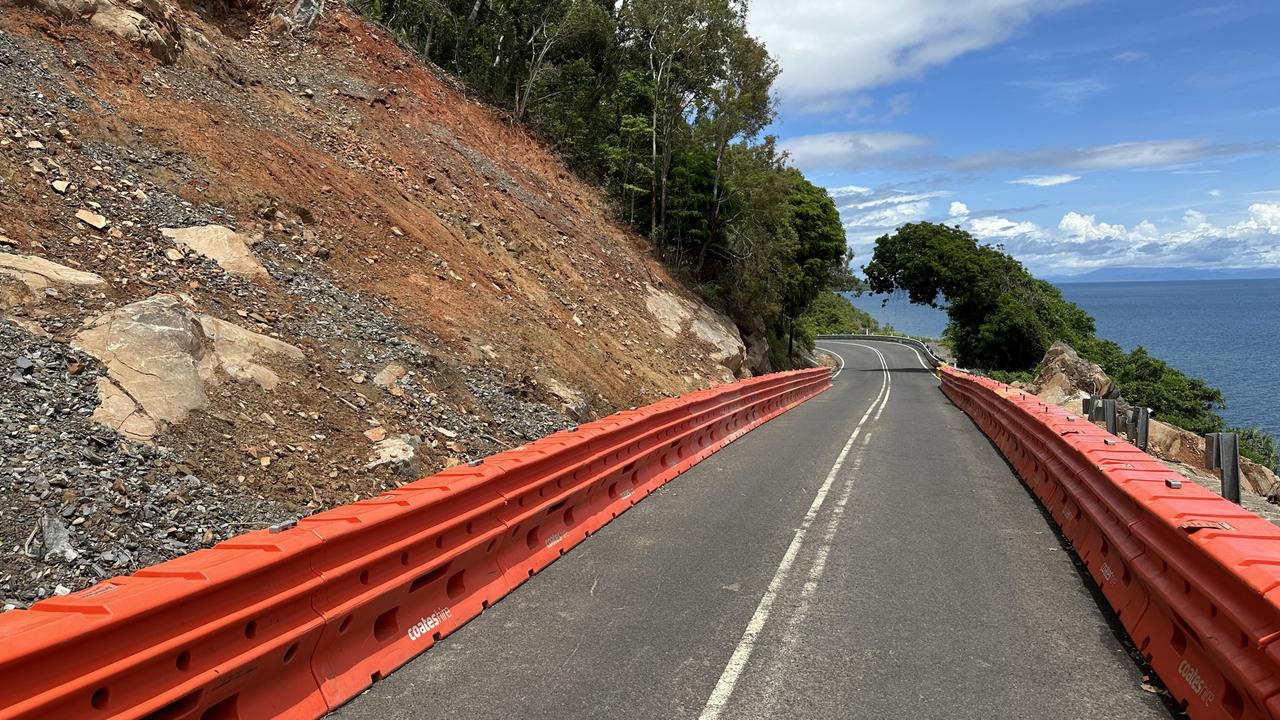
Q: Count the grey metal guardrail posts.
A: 4